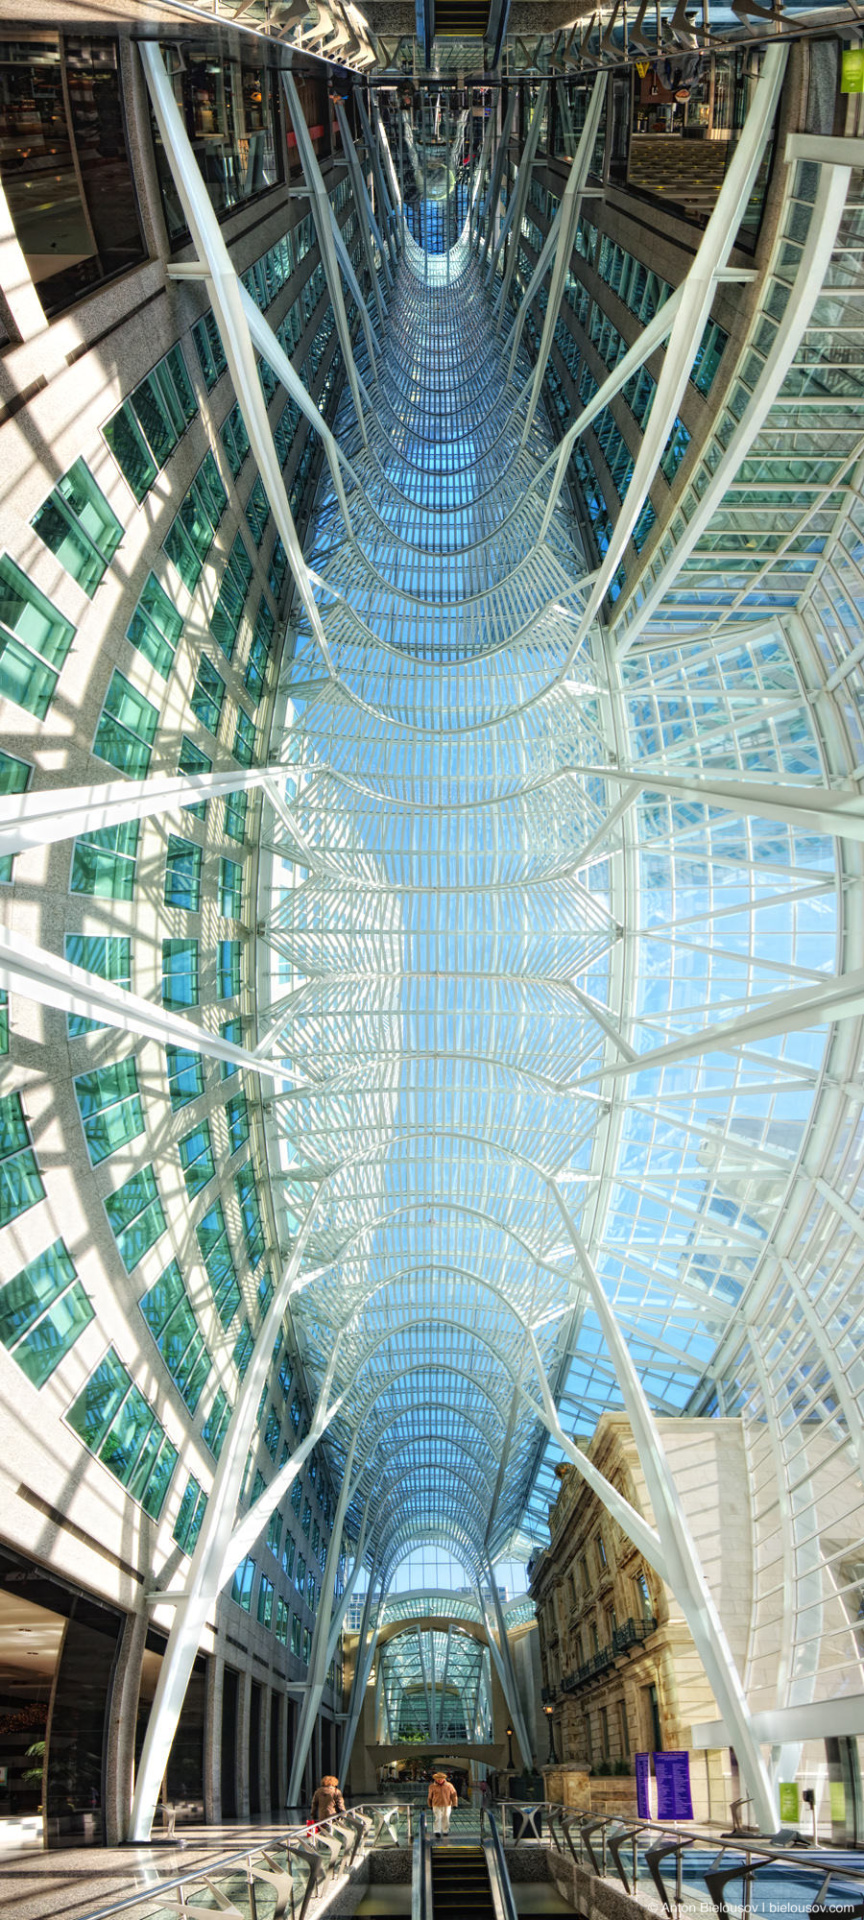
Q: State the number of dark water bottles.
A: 0